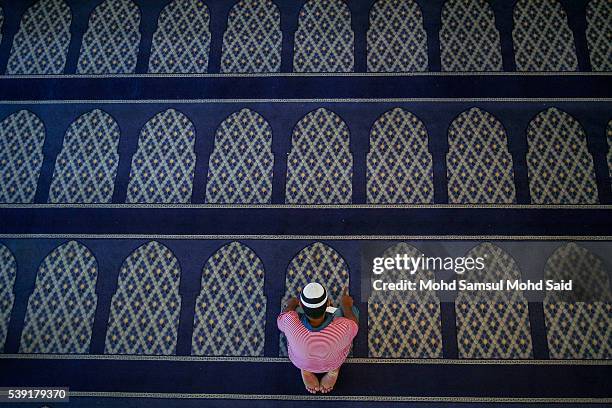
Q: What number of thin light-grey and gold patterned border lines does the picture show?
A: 6